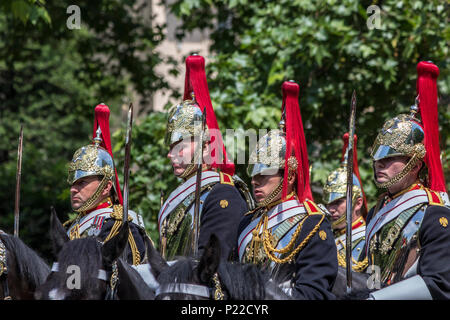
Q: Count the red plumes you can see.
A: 5